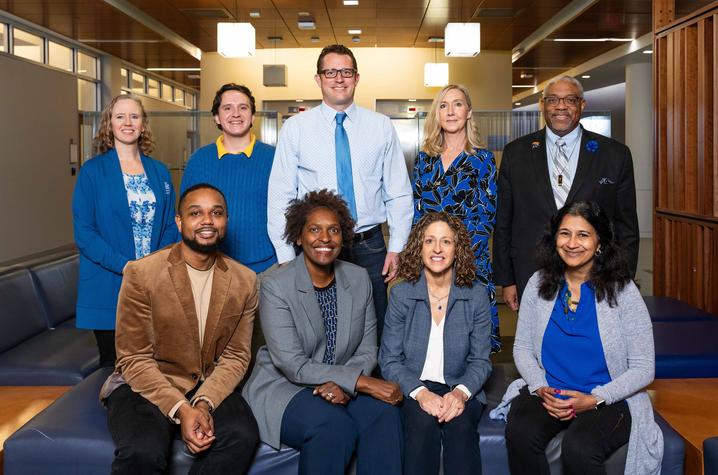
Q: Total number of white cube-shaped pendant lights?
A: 3